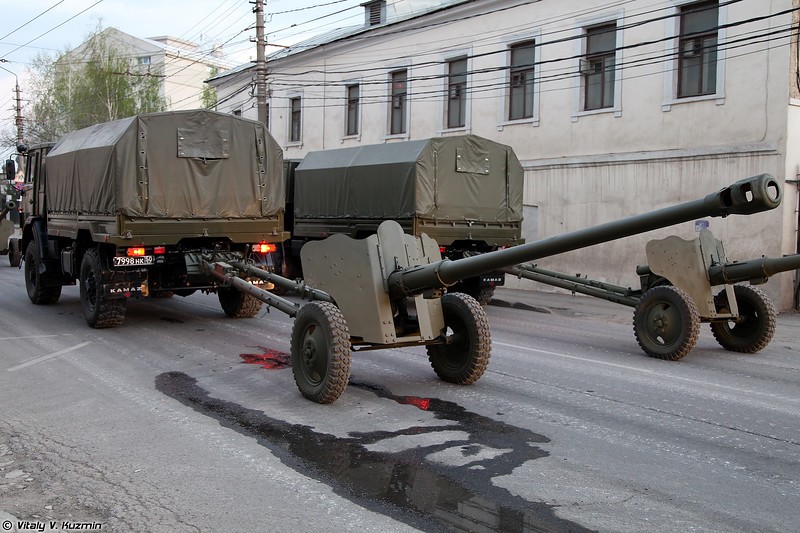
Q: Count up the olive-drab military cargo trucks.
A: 2